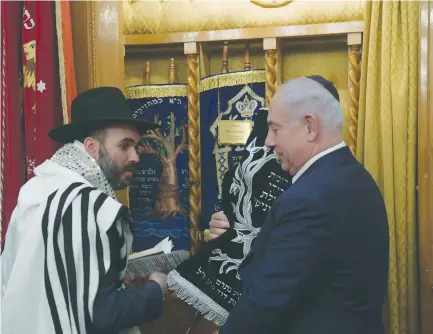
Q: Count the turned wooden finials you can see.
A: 4